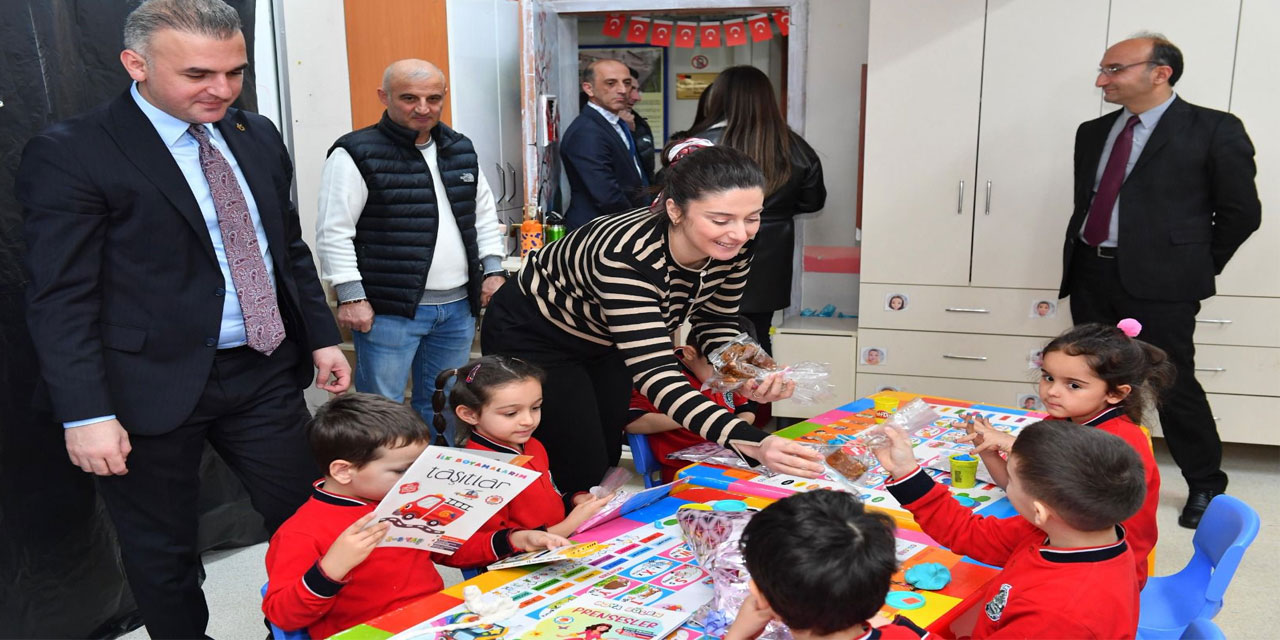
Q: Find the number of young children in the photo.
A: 6